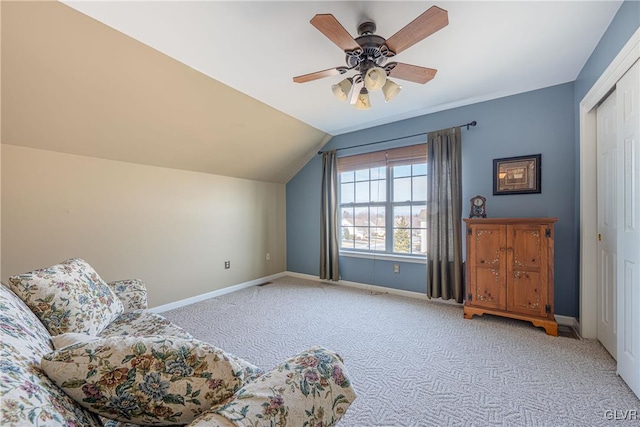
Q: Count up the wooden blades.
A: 5